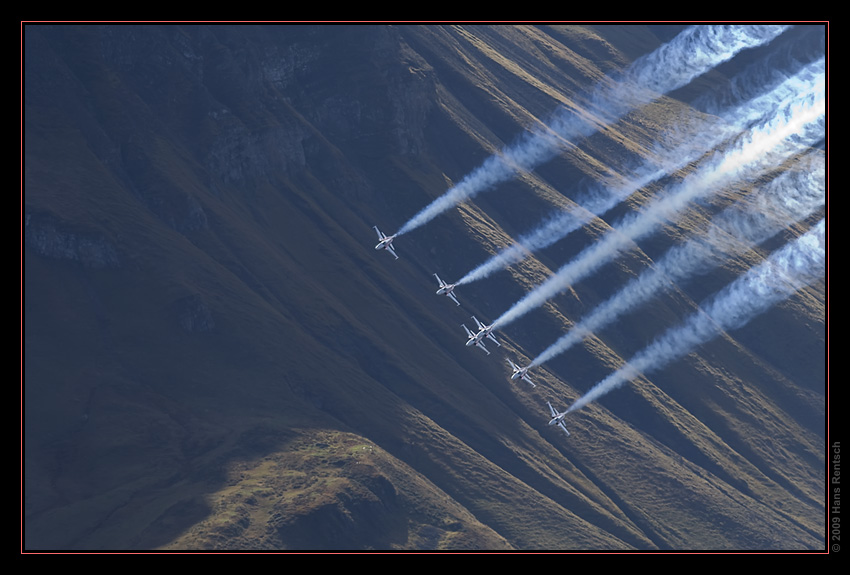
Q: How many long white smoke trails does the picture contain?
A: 5